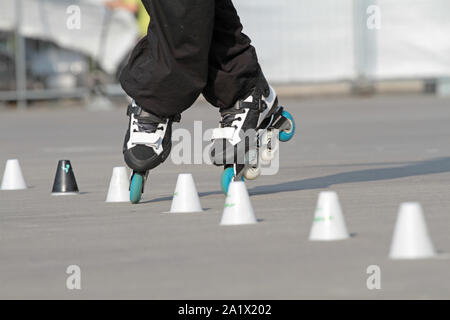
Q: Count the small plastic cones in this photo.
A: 7